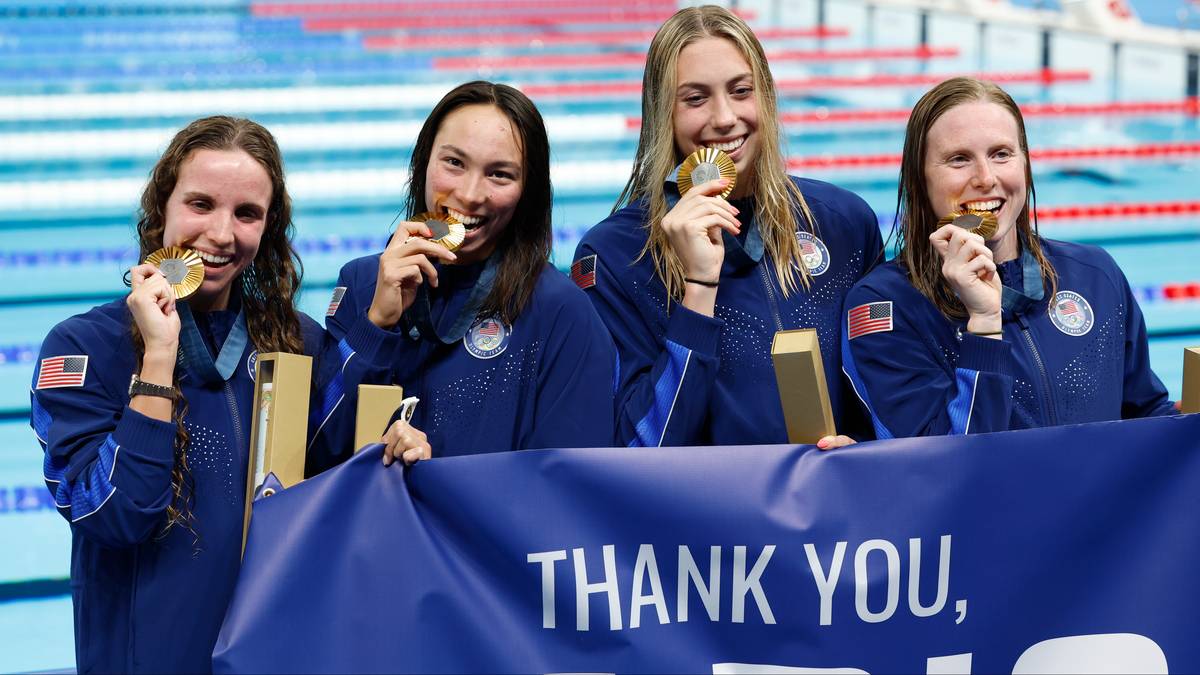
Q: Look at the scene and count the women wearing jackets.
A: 4